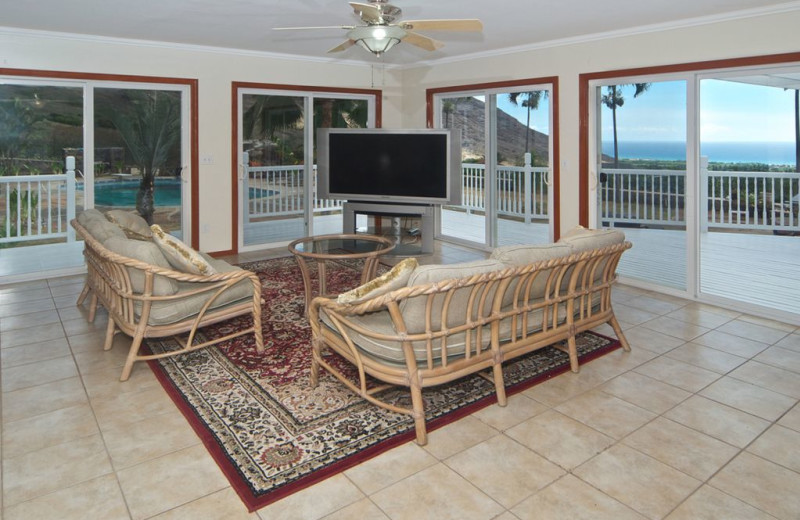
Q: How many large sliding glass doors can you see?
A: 4